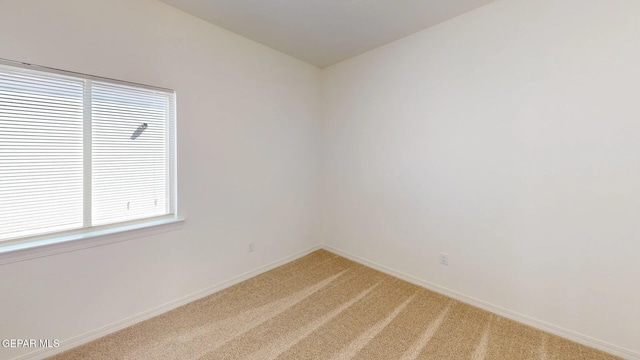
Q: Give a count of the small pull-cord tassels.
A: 2